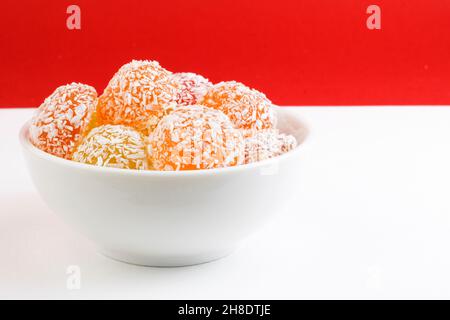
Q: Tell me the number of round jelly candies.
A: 7